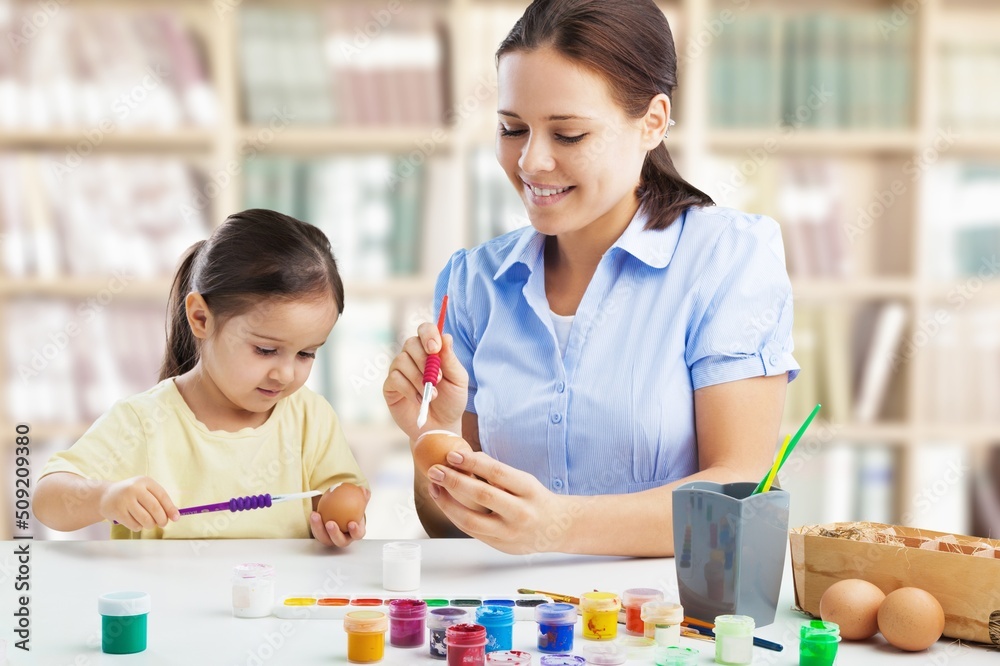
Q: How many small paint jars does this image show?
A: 14